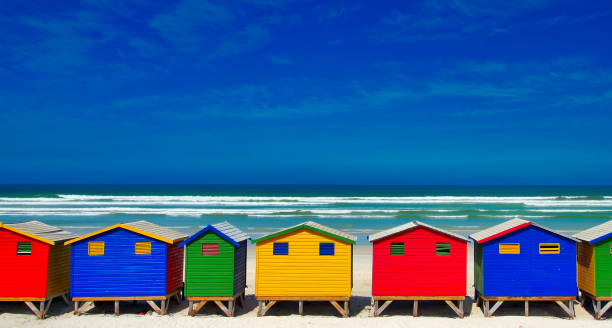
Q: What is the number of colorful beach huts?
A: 7